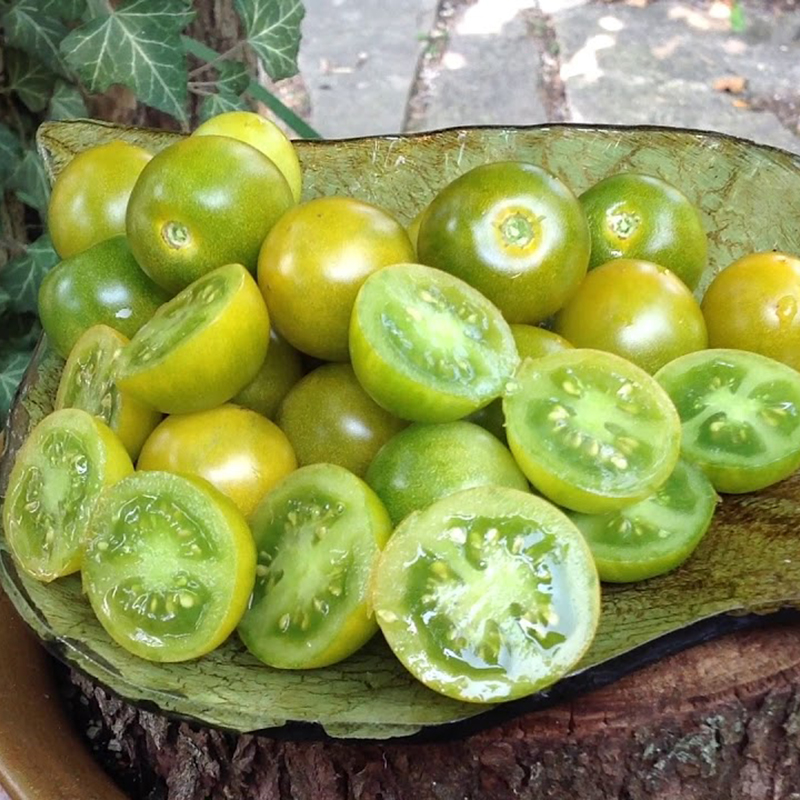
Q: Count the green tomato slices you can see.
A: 10